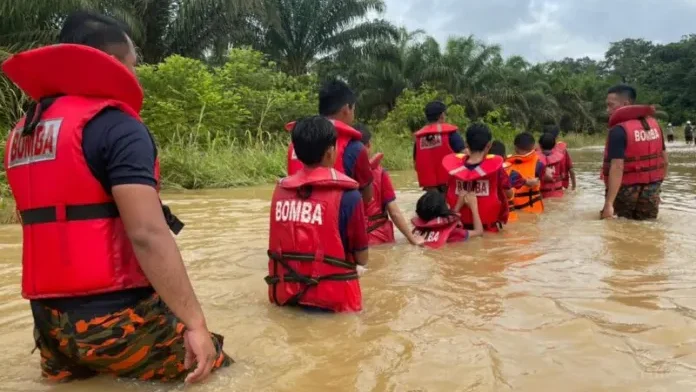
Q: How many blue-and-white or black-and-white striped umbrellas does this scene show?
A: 0